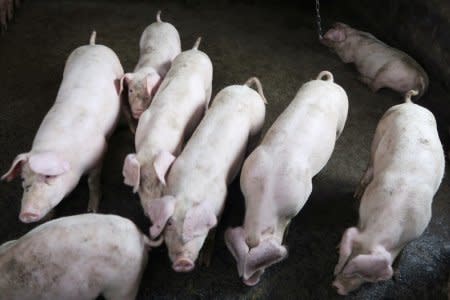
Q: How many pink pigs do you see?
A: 8